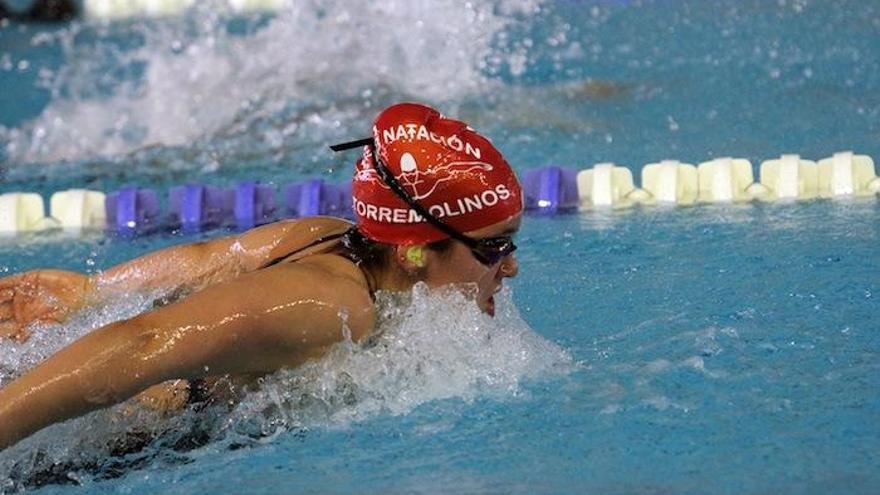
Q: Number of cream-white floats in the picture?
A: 7